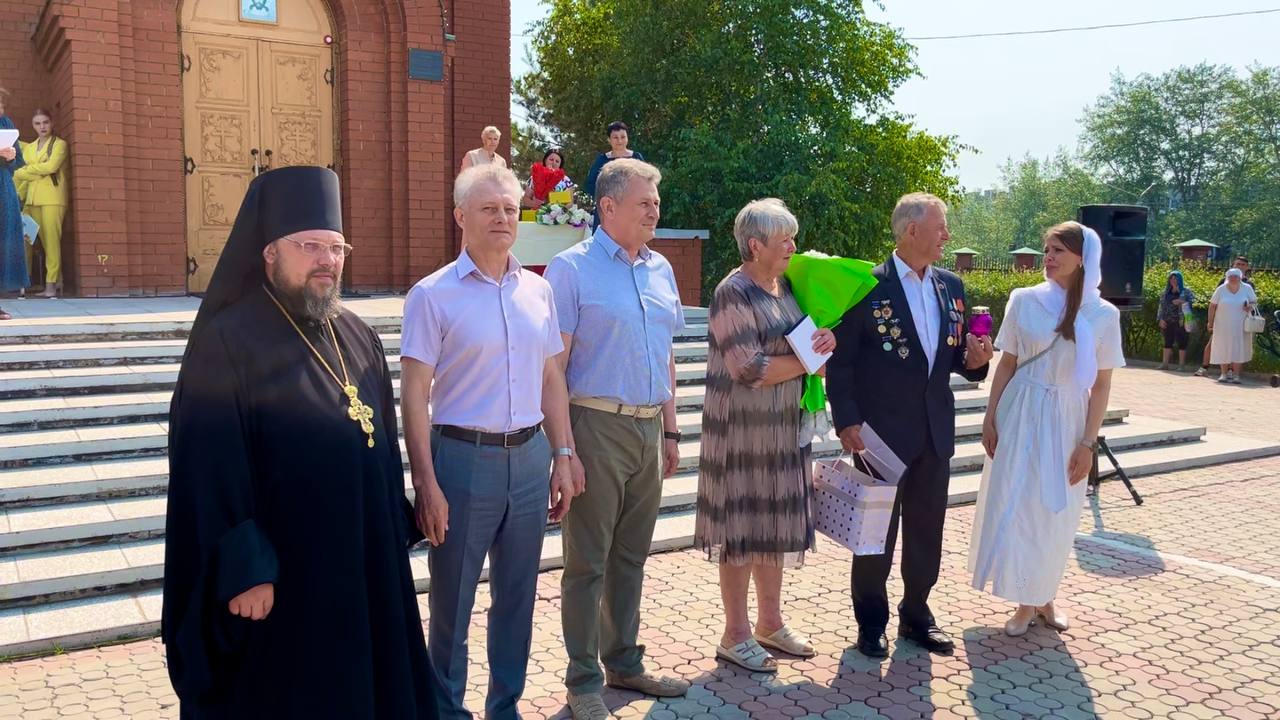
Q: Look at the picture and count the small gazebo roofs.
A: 3